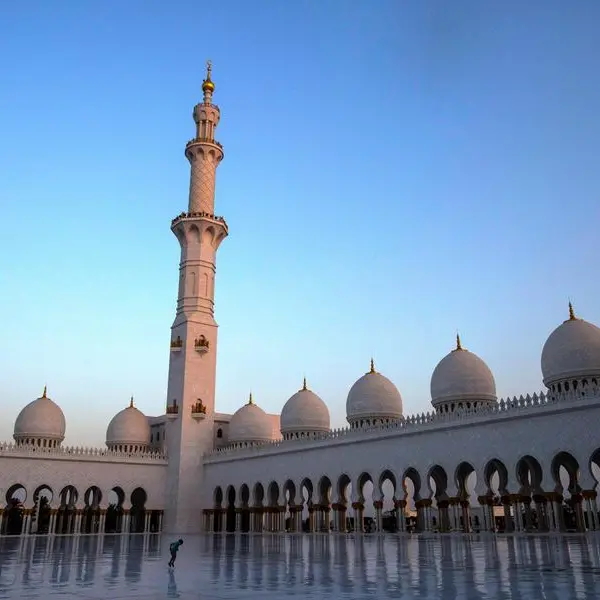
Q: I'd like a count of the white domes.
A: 7